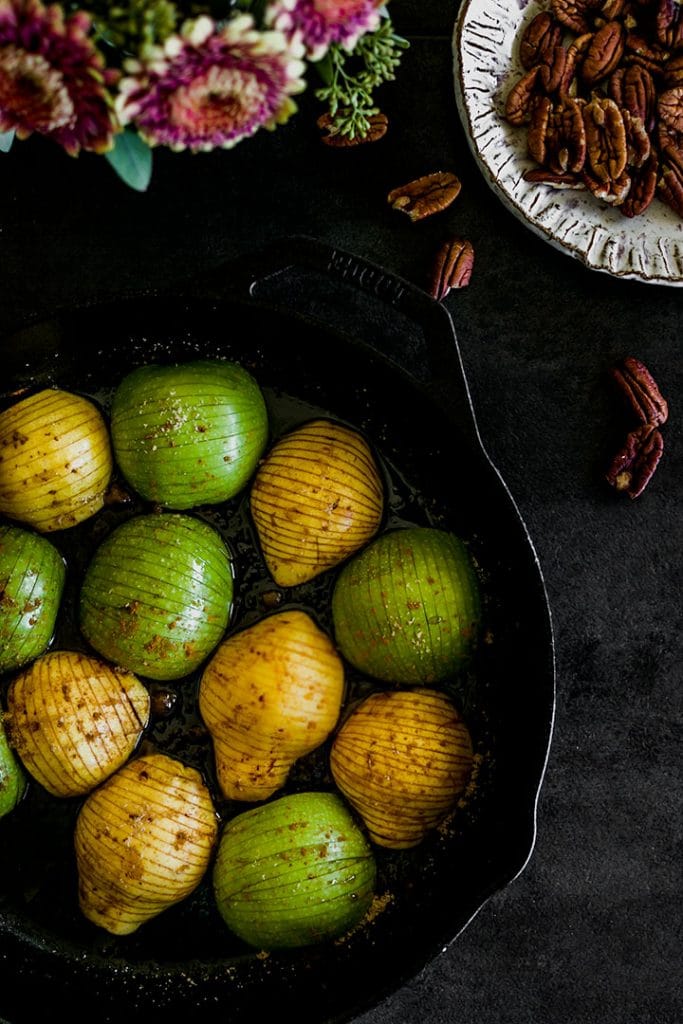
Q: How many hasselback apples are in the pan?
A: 6